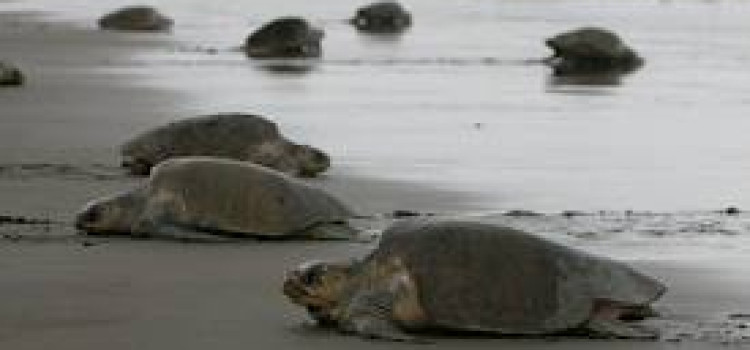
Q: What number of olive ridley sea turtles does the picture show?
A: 8